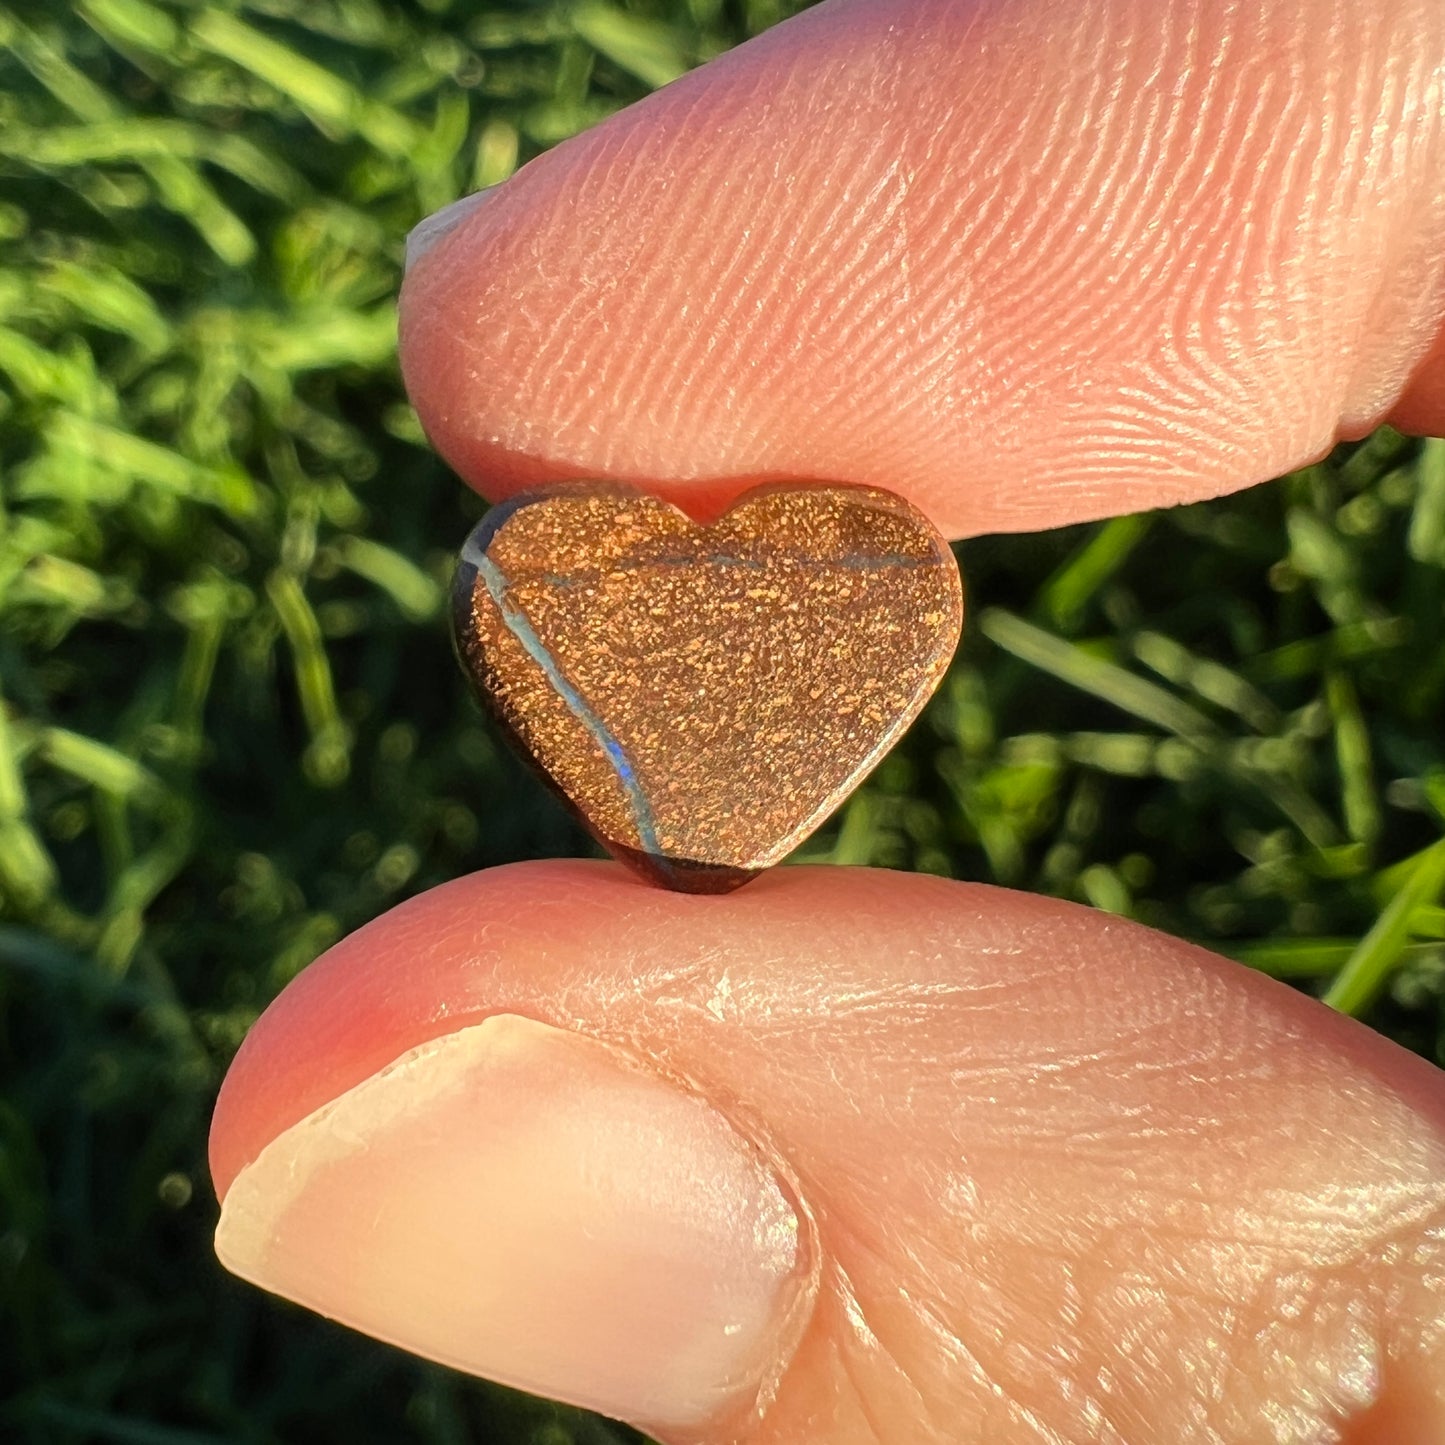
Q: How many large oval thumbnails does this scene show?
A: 1